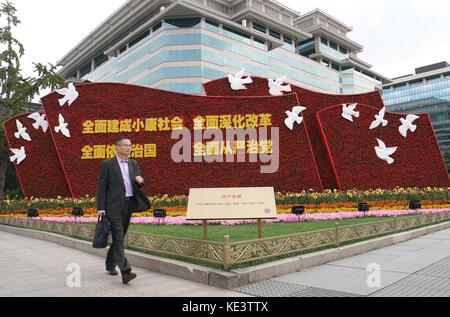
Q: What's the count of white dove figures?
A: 12